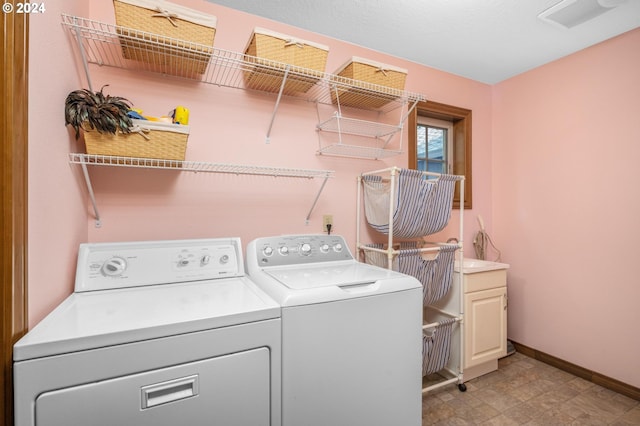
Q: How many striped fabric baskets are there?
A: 3